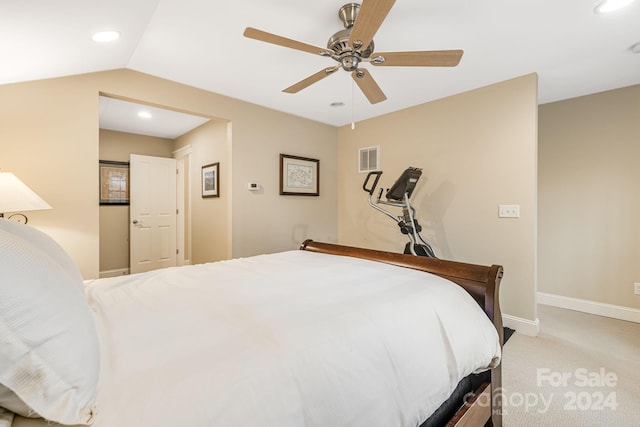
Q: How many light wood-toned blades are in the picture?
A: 5